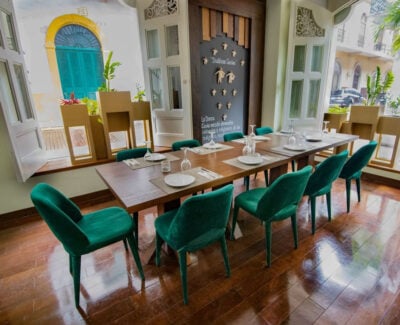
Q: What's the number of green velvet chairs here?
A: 9